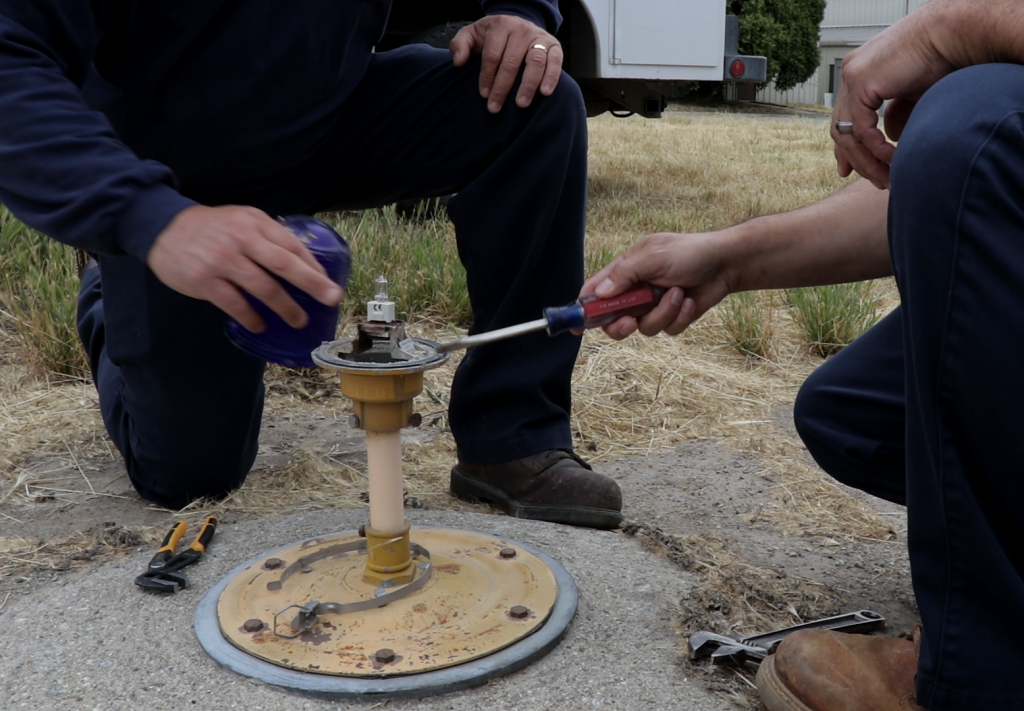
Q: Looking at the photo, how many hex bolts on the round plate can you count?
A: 5